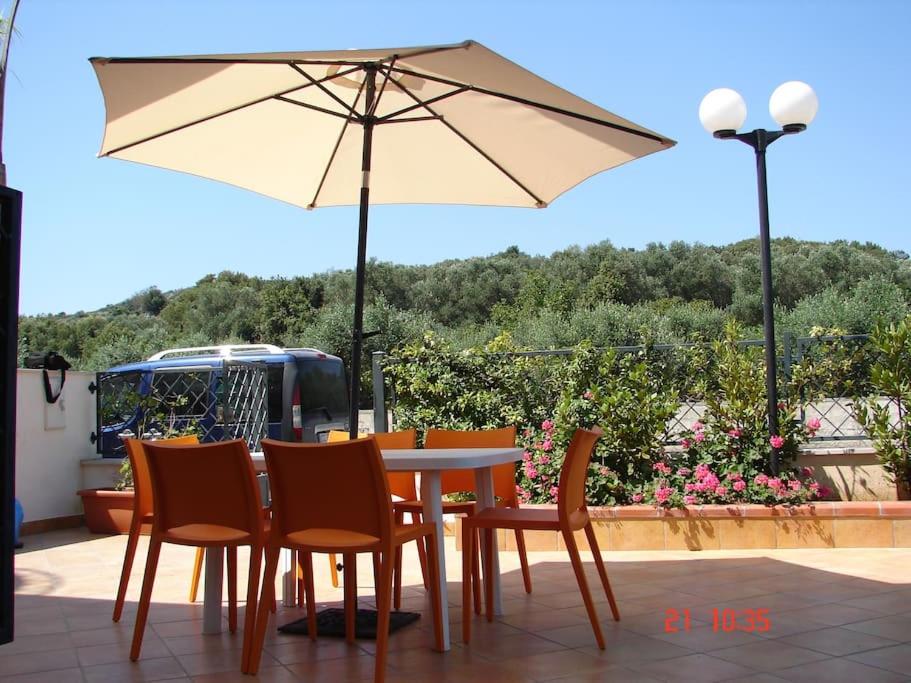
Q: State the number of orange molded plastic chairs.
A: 6